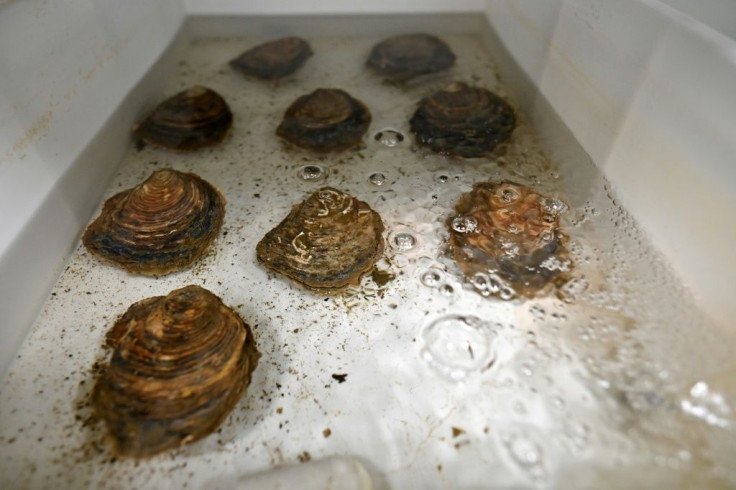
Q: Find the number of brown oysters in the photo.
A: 9